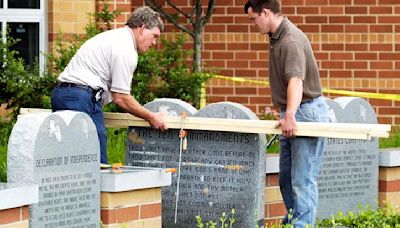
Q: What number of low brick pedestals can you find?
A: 4